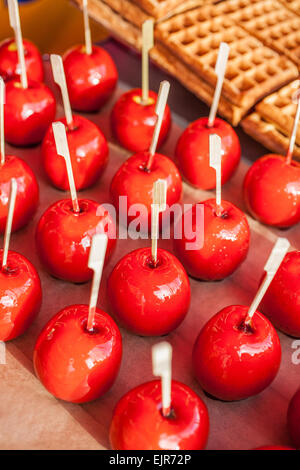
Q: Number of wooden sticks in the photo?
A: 15